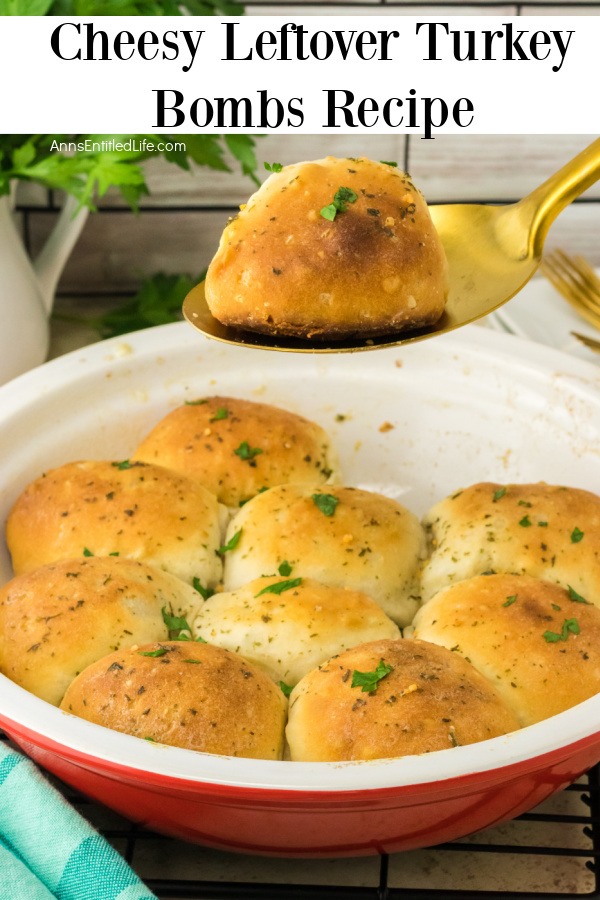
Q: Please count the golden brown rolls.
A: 10